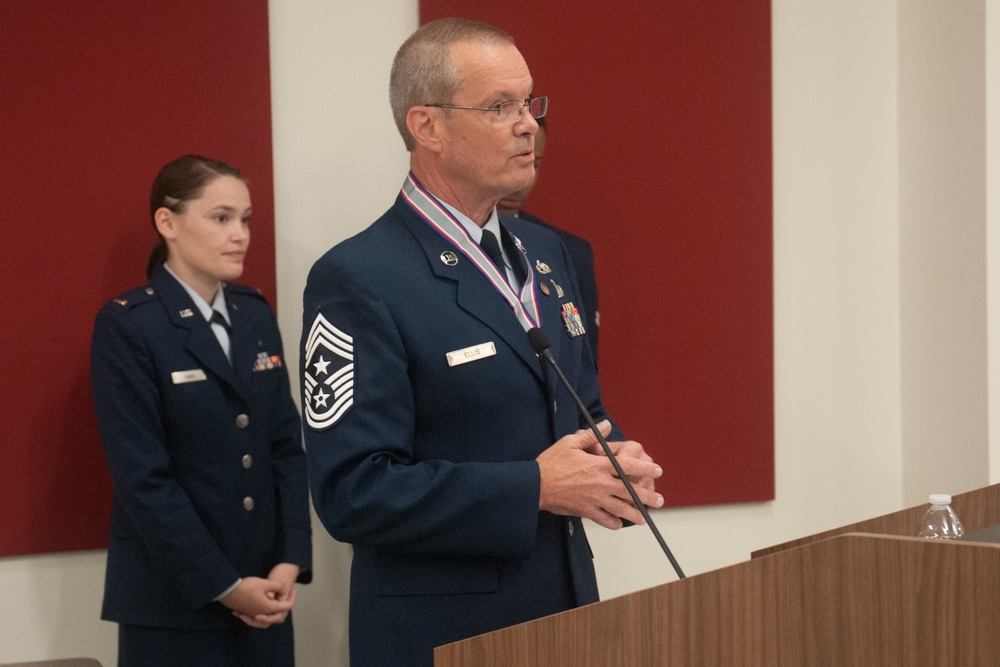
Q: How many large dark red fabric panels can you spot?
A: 2